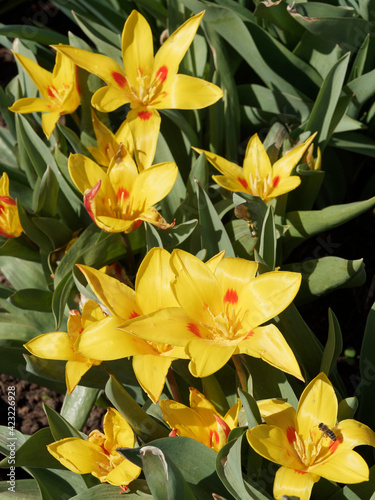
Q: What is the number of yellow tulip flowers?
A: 12